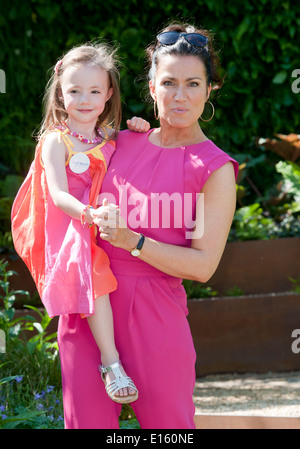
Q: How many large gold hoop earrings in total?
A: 2